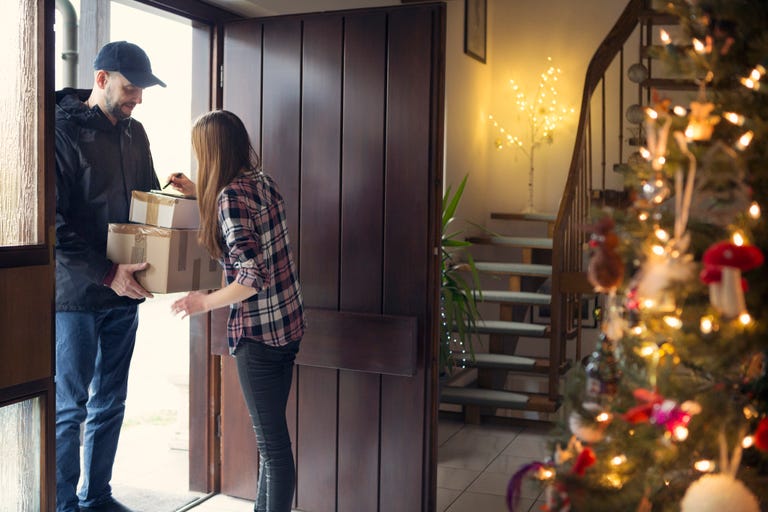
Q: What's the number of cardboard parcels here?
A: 2